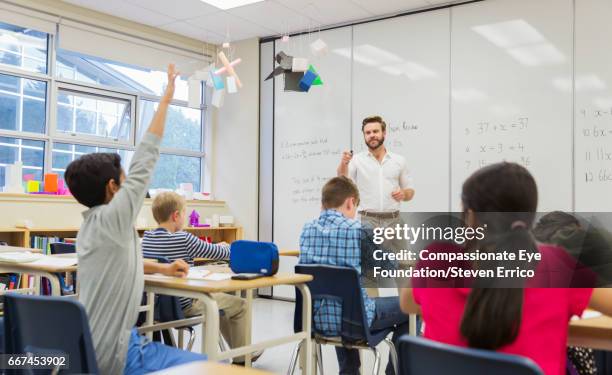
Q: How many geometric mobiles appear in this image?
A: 2